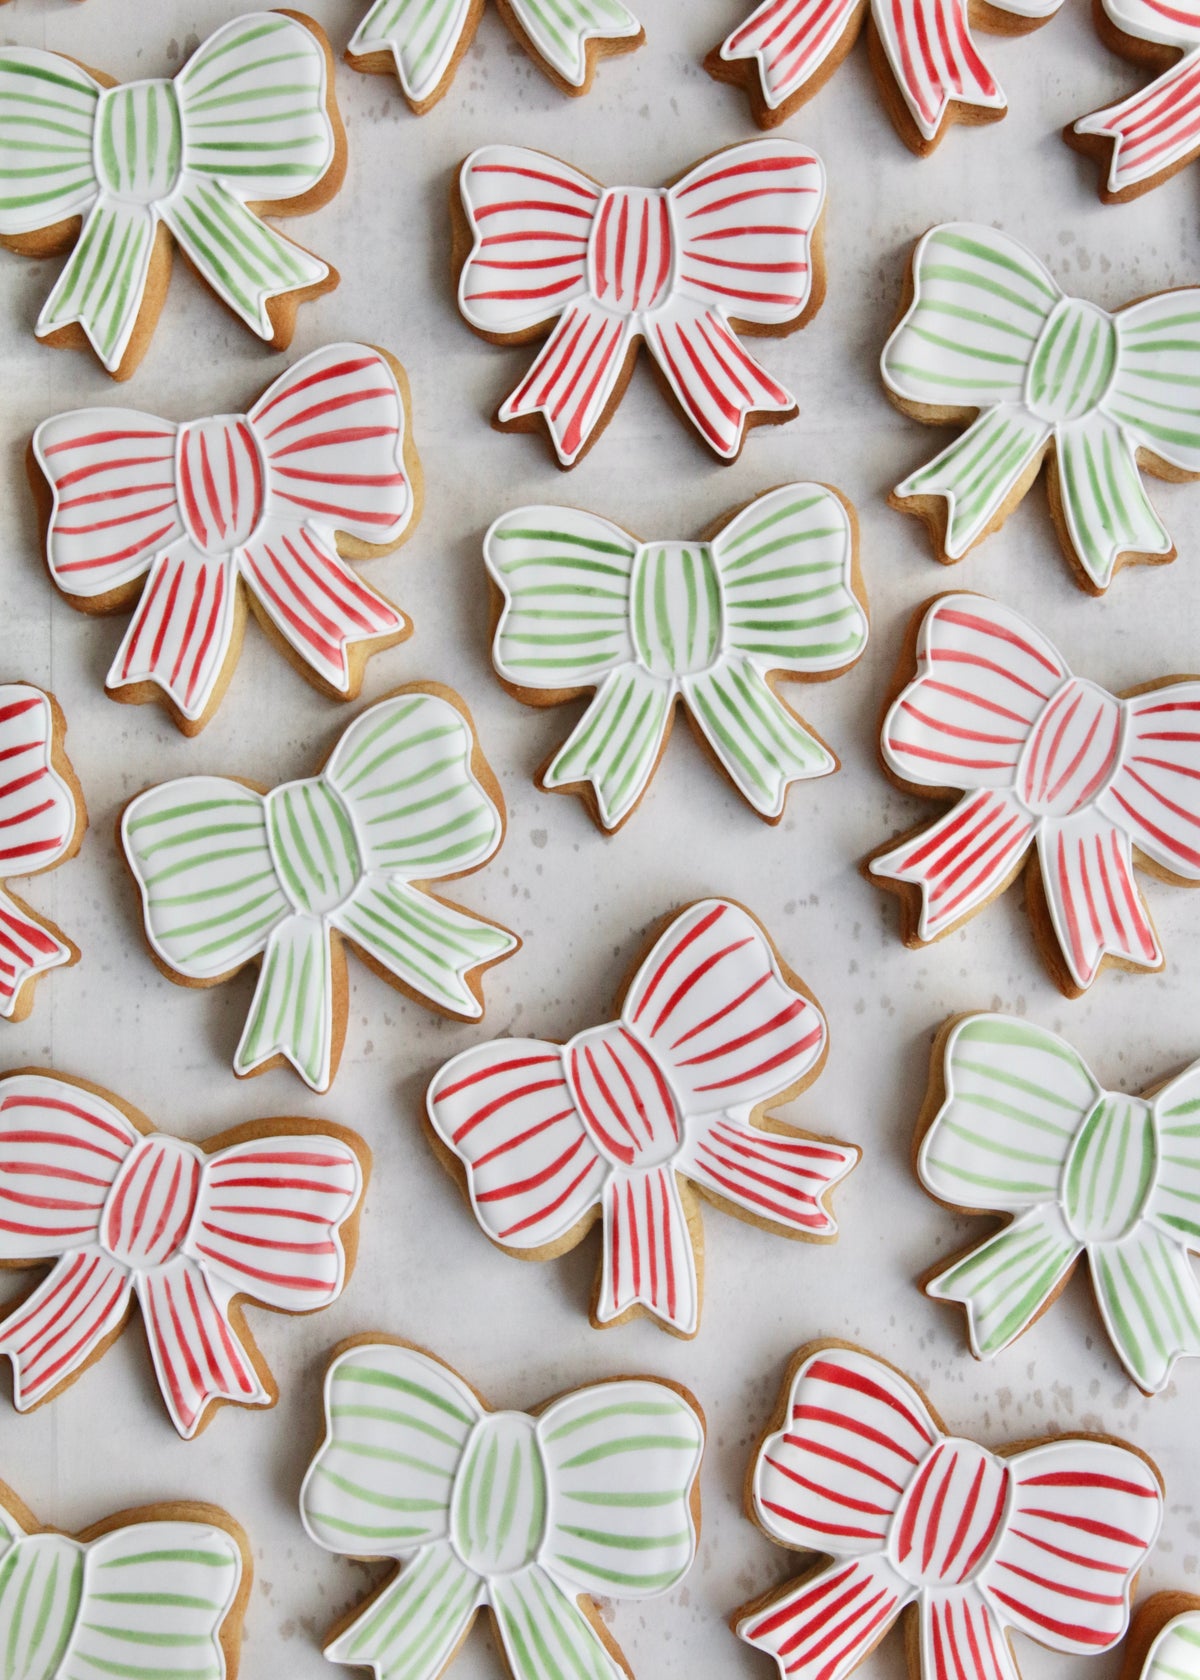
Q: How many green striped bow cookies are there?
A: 9